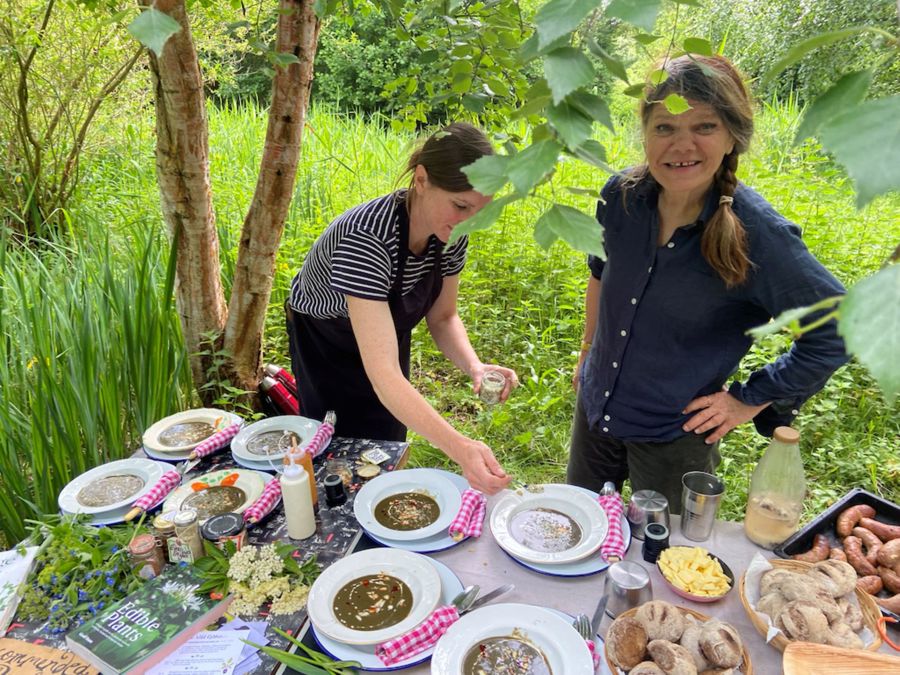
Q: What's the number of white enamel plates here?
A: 8